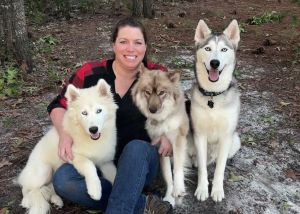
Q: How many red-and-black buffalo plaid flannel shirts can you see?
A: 1